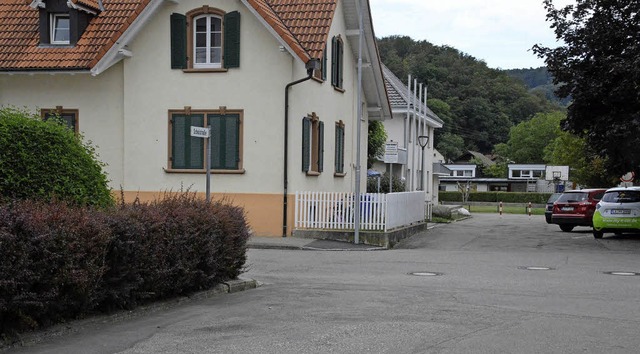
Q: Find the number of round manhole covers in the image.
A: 3